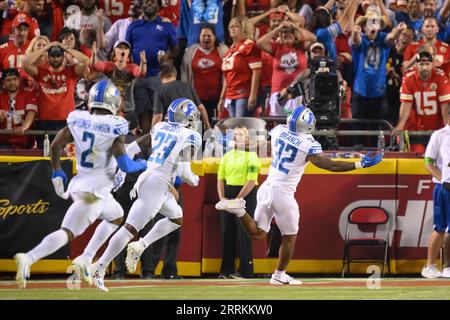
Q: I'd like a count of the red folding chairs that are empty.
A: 1